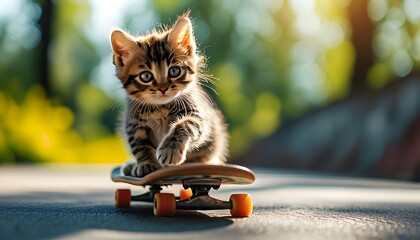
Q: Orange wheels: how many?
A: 4